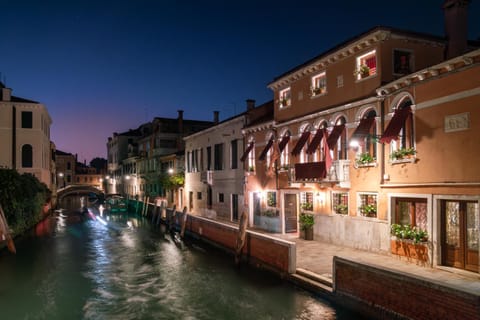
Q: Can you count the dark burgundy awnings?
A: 8